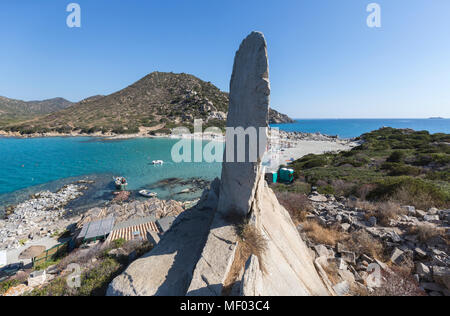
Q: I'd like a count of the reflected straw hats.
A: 0